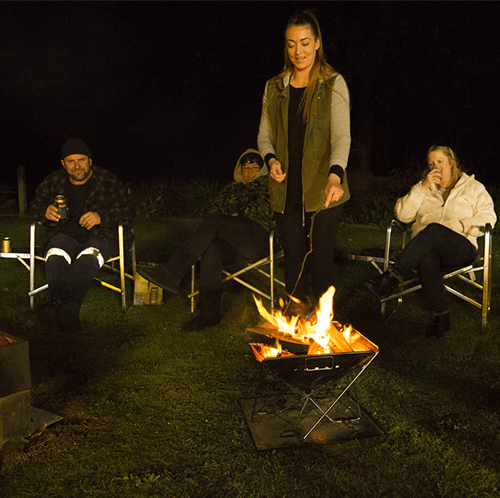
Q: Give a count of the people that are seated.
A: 3